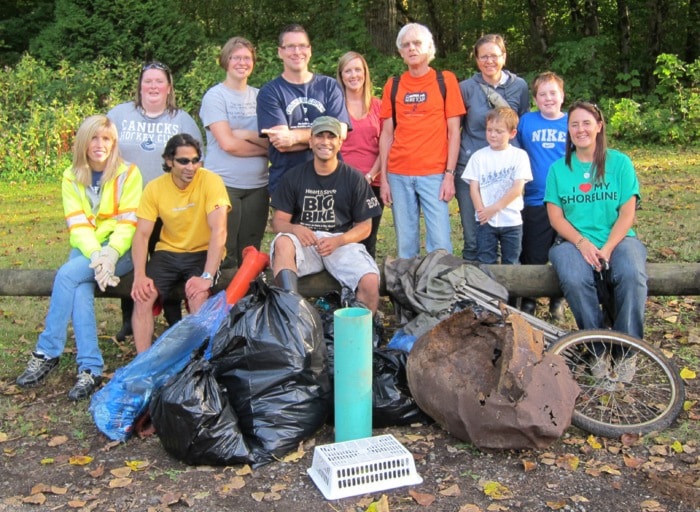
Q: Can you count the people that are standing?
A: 8